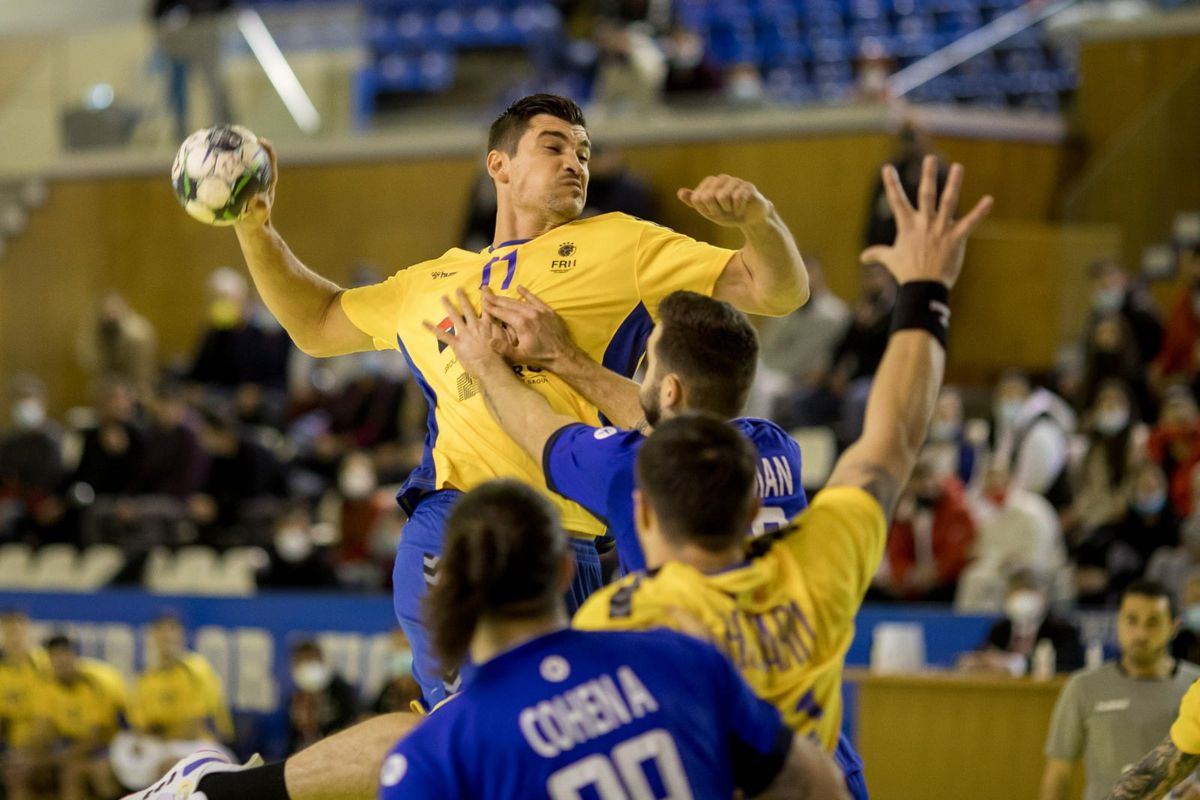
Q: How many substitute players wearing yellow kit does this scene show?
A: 3